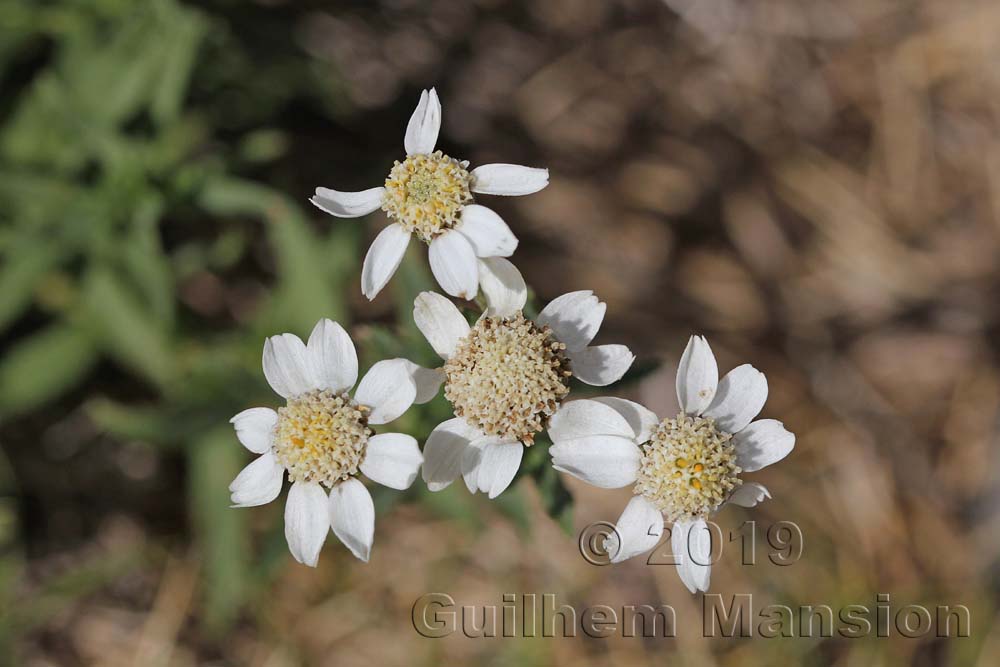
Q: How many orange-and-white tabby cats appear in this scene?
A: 0